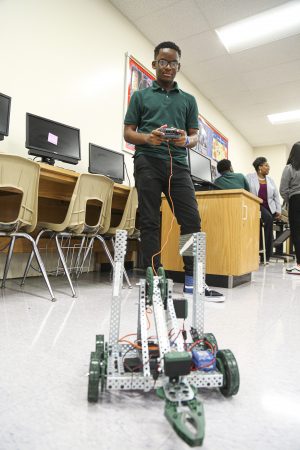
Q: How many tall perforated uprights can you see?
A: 2